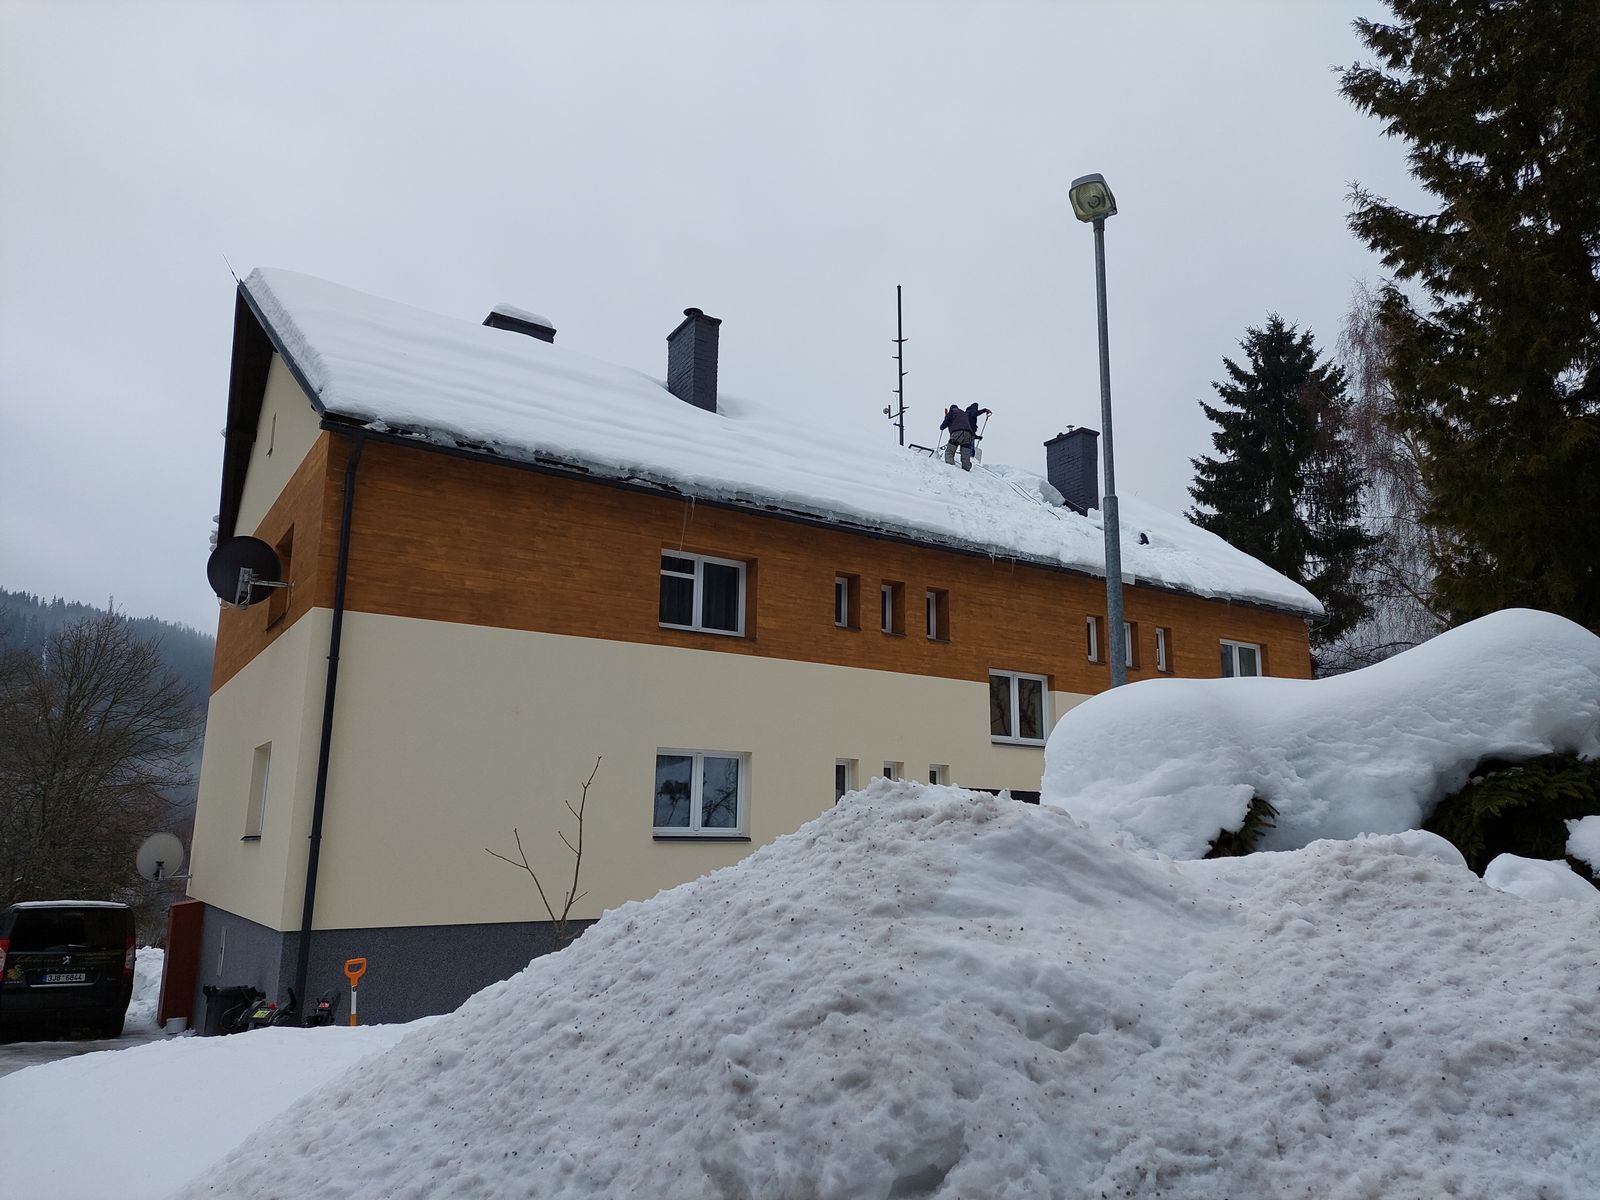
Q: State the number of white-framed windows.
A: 13